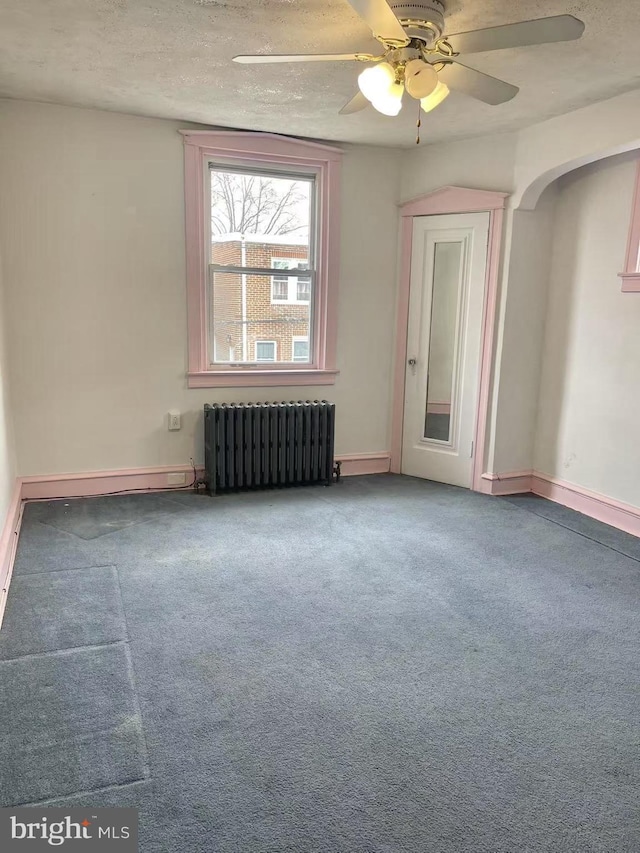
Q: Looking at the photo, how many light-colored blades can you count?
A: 5